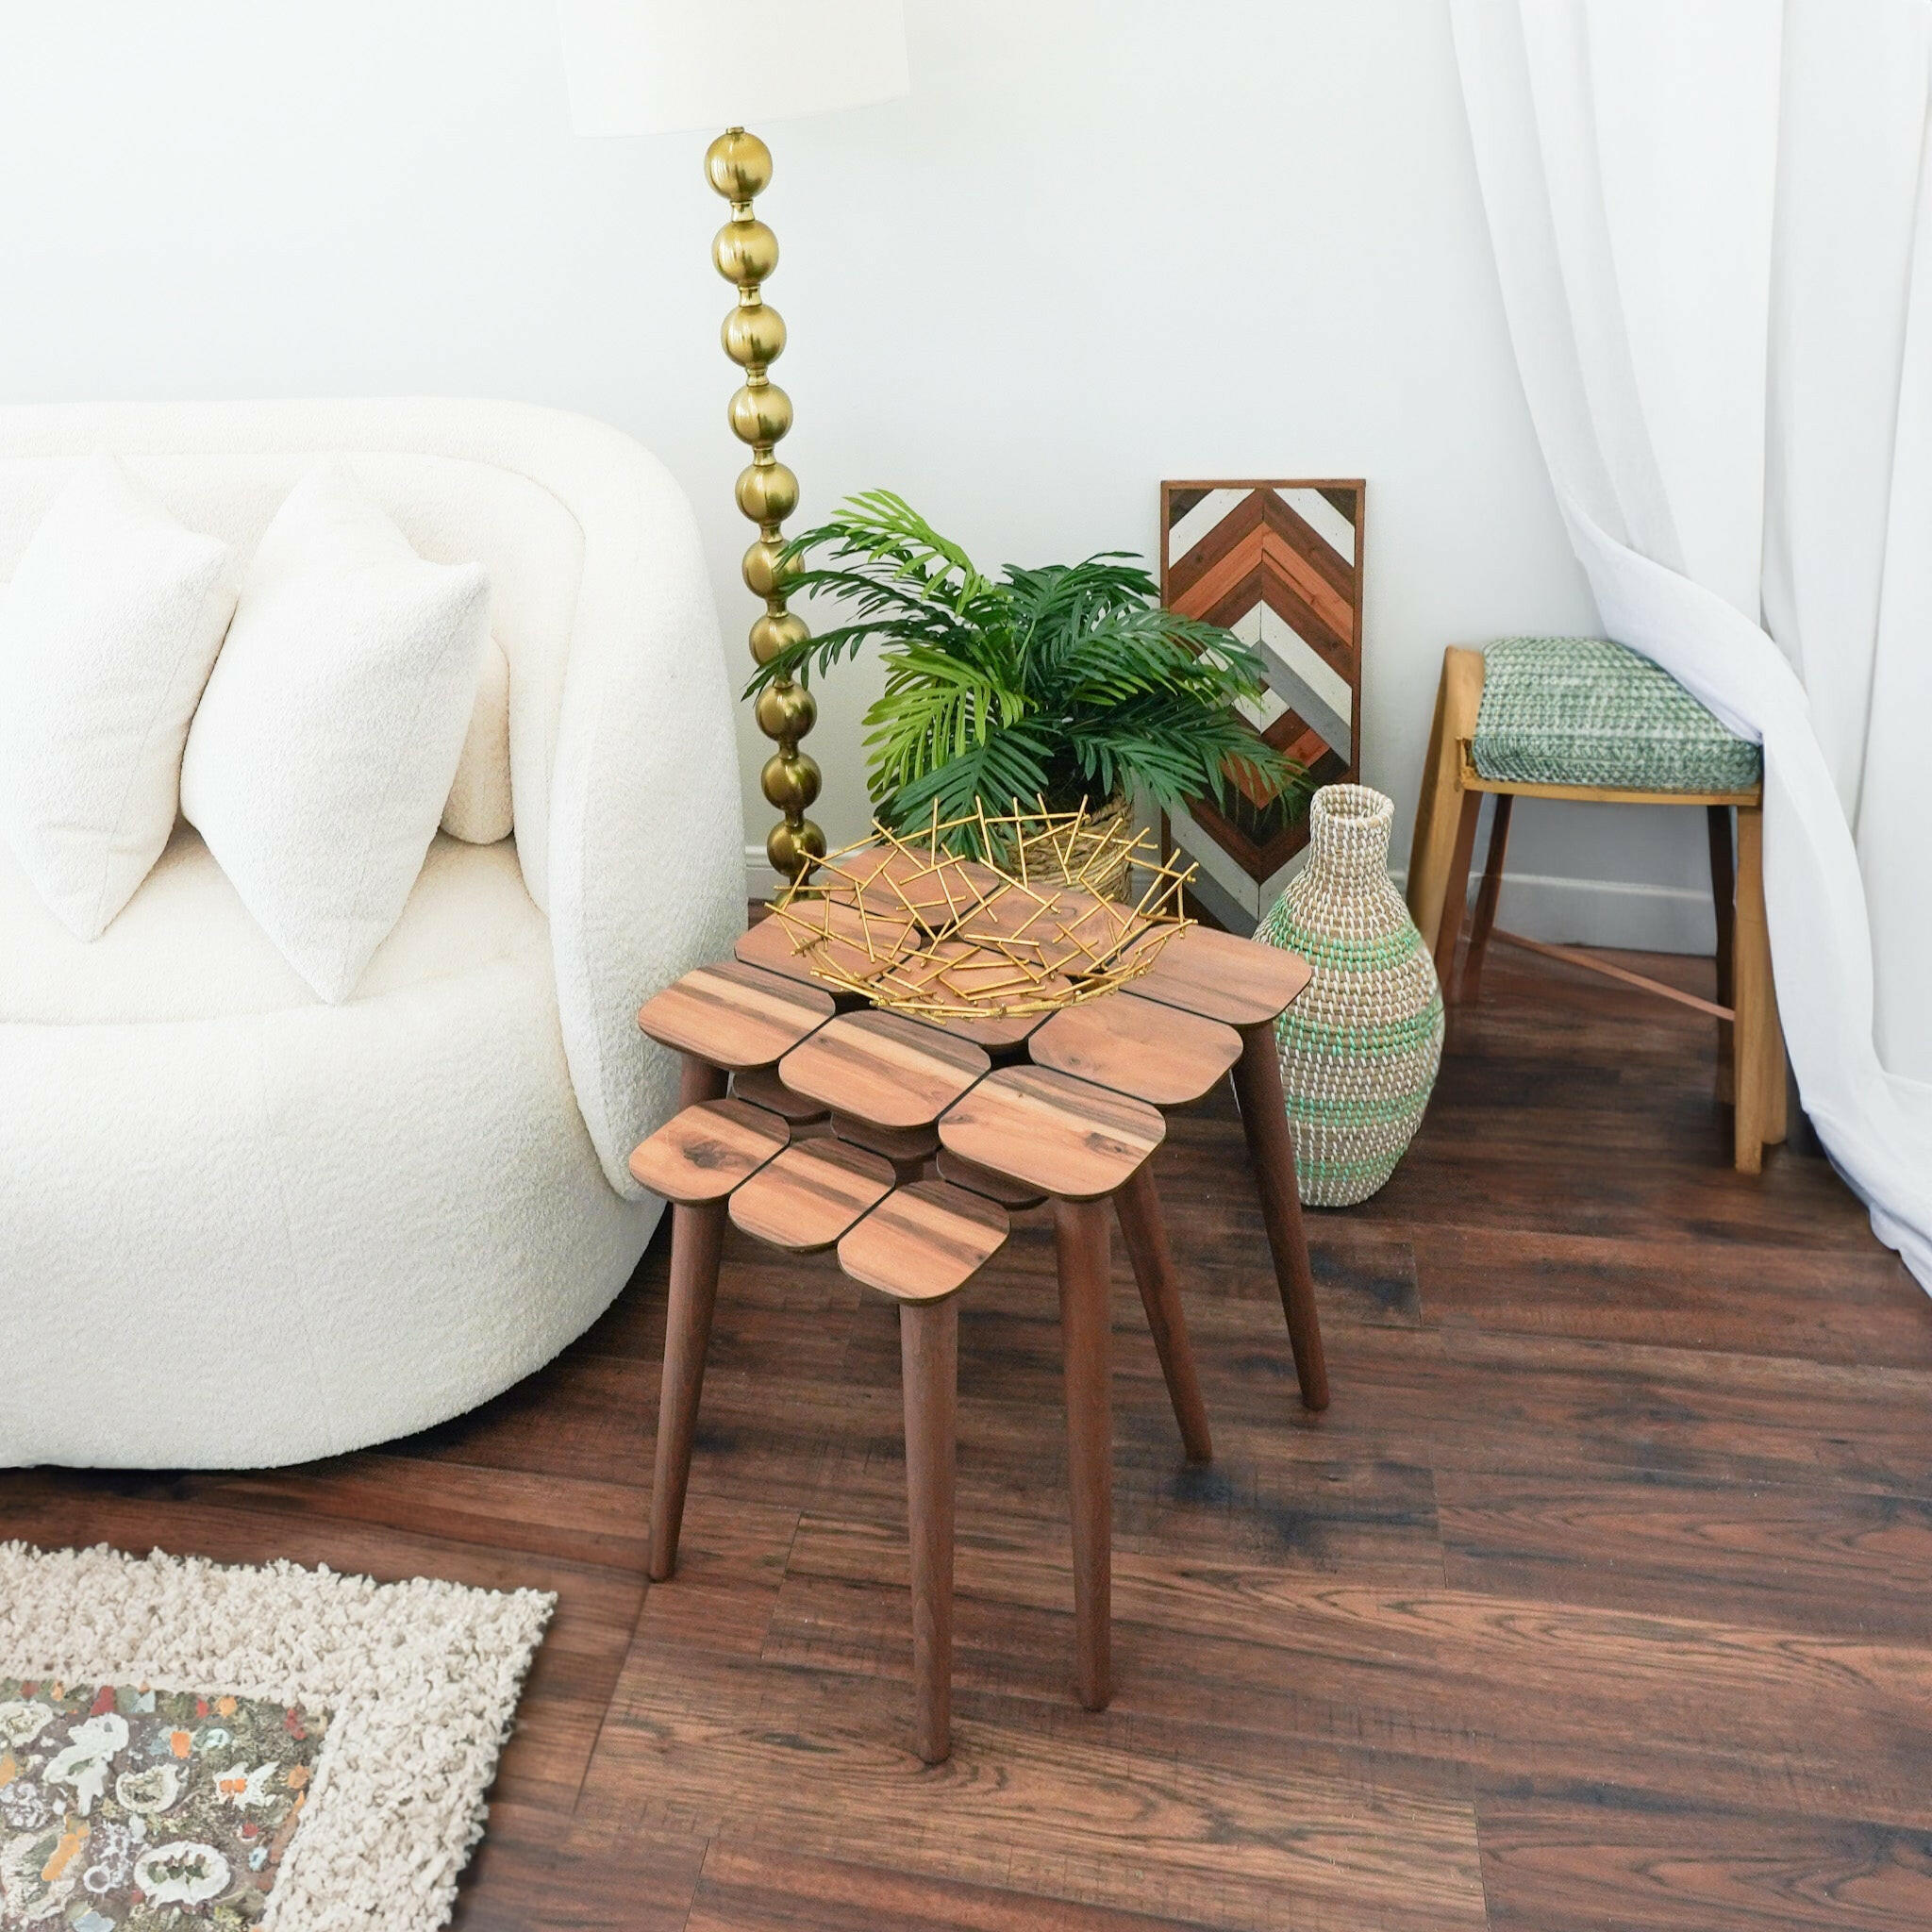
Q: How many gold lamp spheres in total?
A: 10